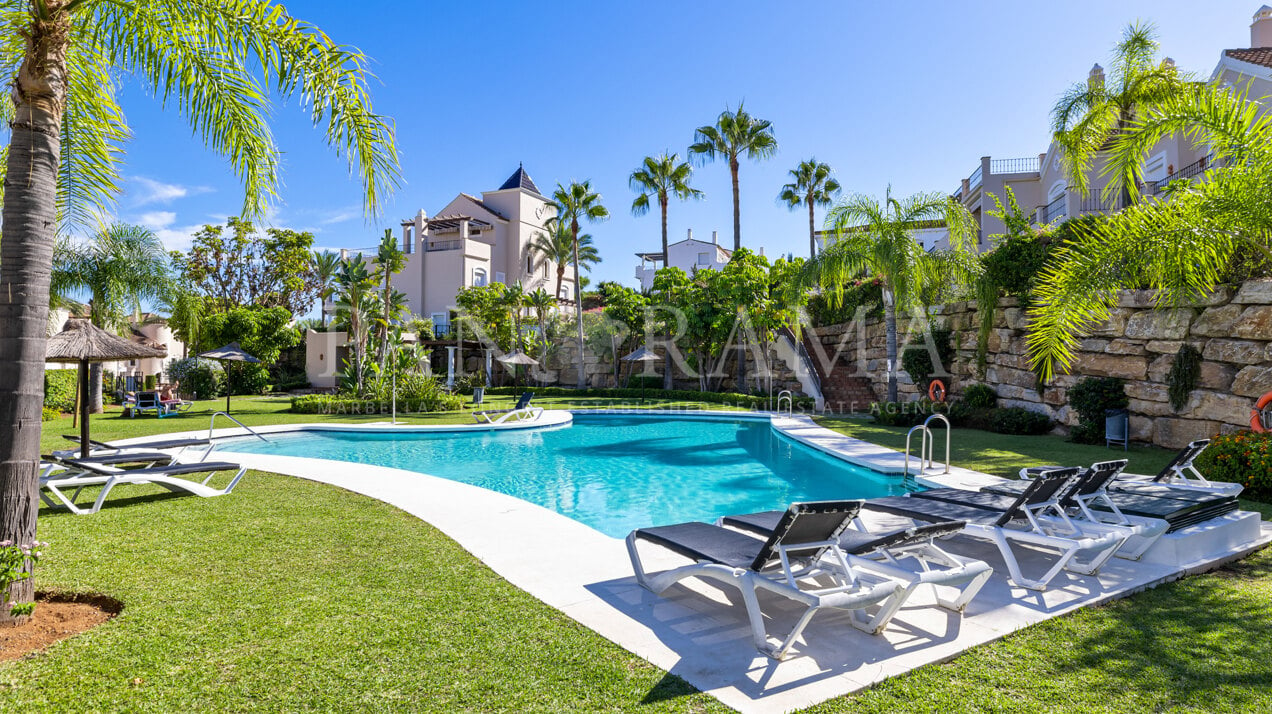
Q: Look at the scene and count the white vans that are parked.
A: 0